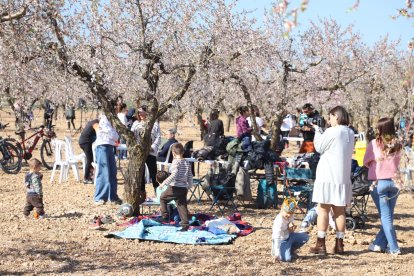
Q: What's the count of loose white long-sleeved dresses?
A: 1